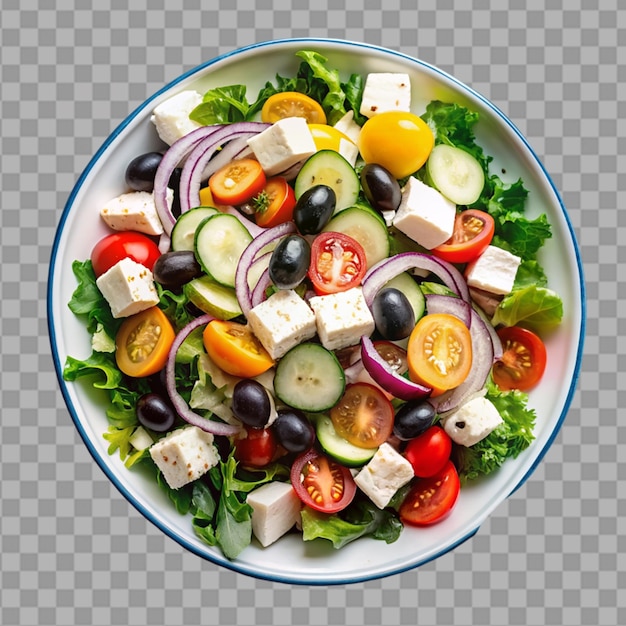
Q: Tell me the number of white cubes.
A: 13